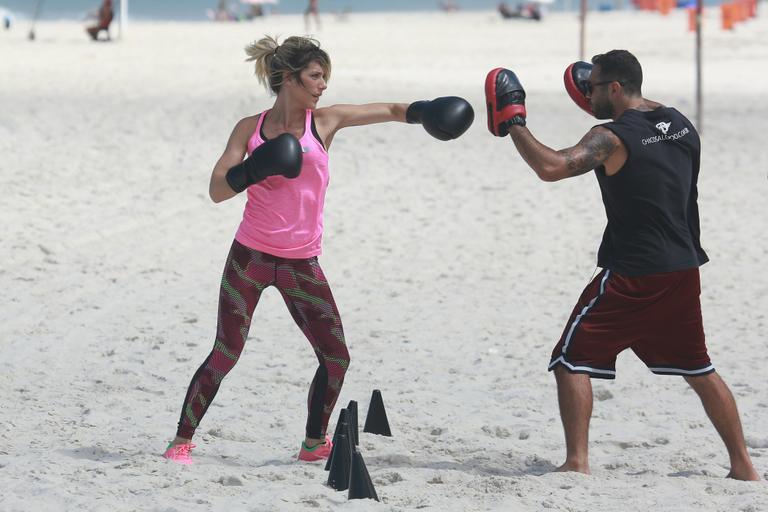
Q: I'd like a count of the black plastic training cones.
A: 6